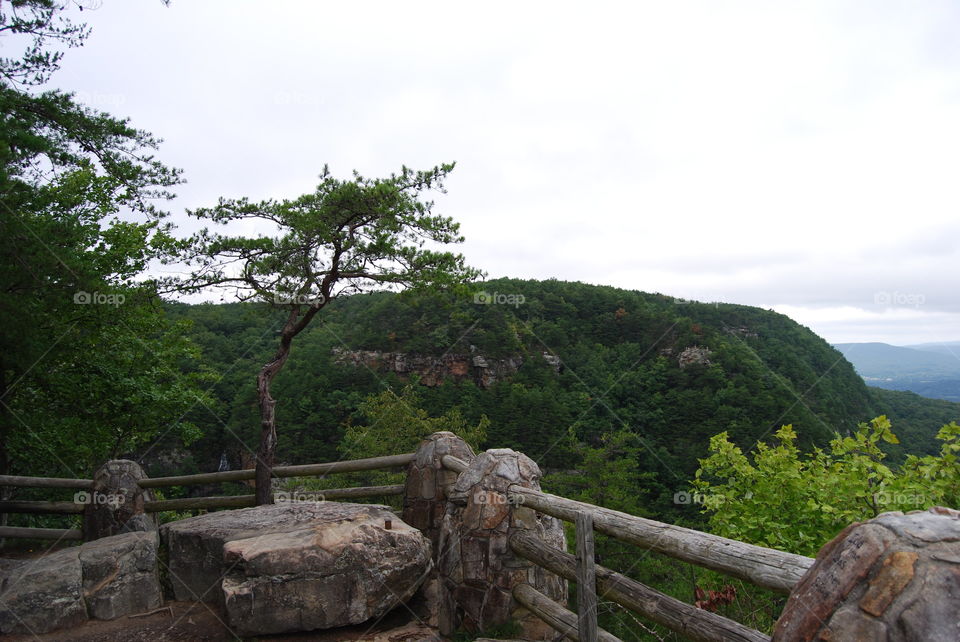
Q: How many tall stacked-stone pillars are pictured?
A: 4